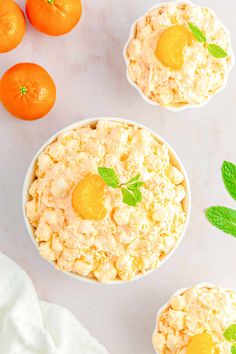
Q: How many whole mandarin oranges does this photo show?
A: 3